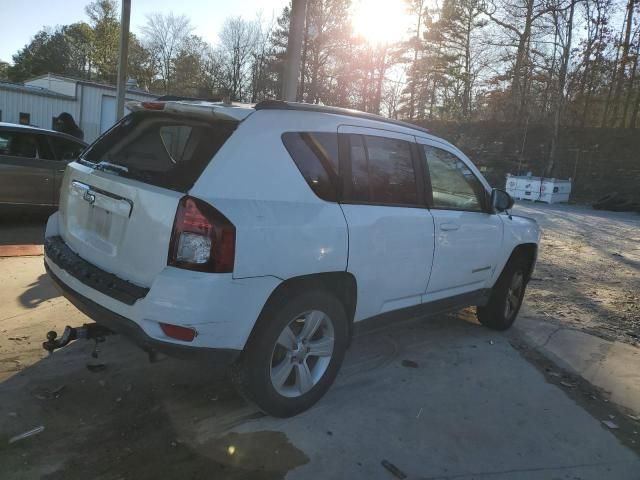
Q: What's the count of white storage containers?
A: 2